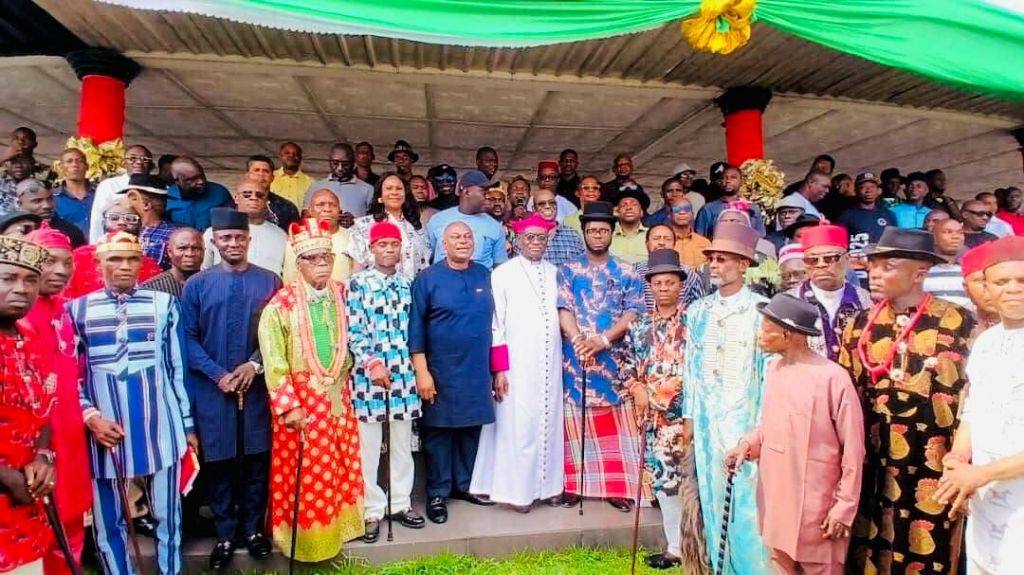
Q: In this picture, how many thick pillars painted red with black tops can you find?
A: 2